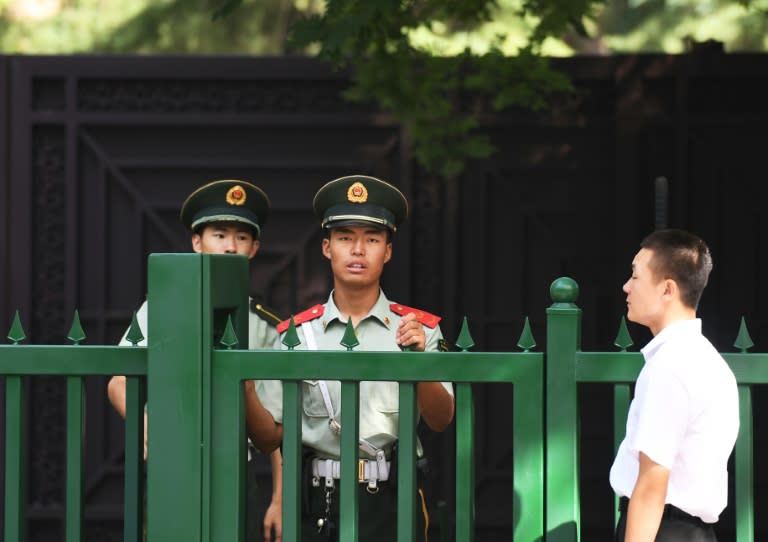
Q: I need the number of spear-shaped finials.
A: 10